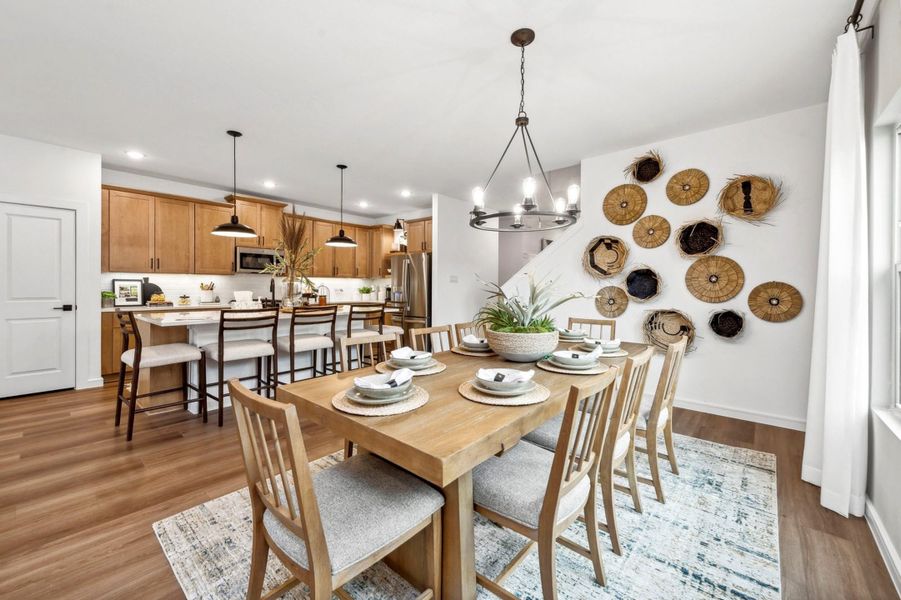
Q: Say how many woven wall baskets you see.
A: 13